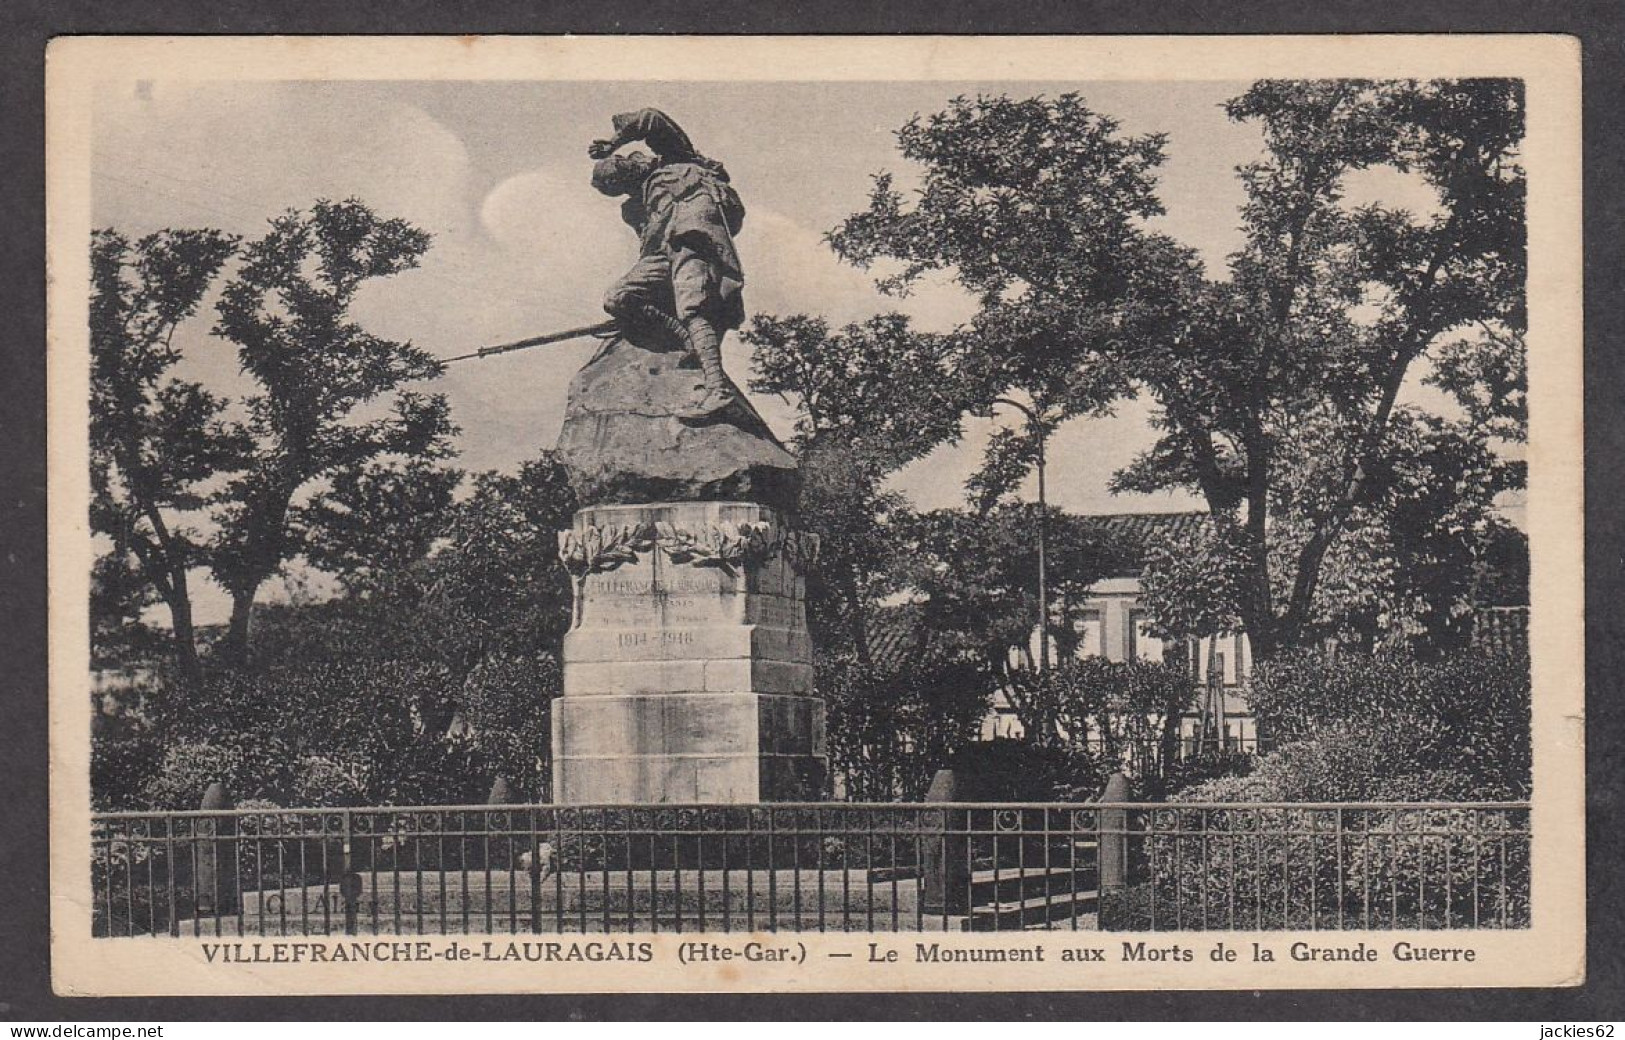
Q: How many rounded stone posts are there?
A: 4